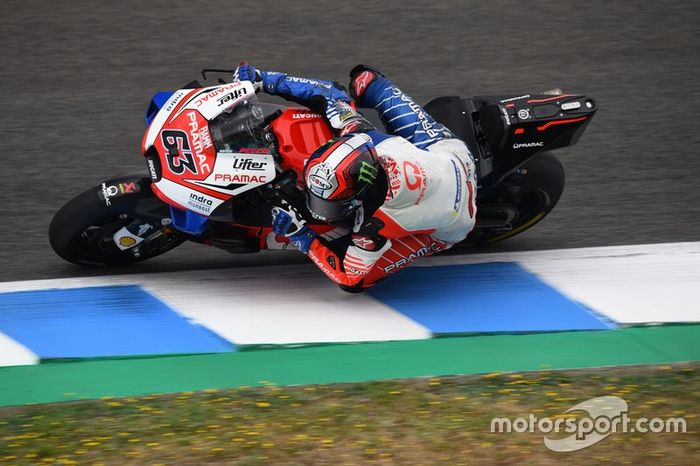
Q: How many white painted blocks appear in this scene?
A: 3